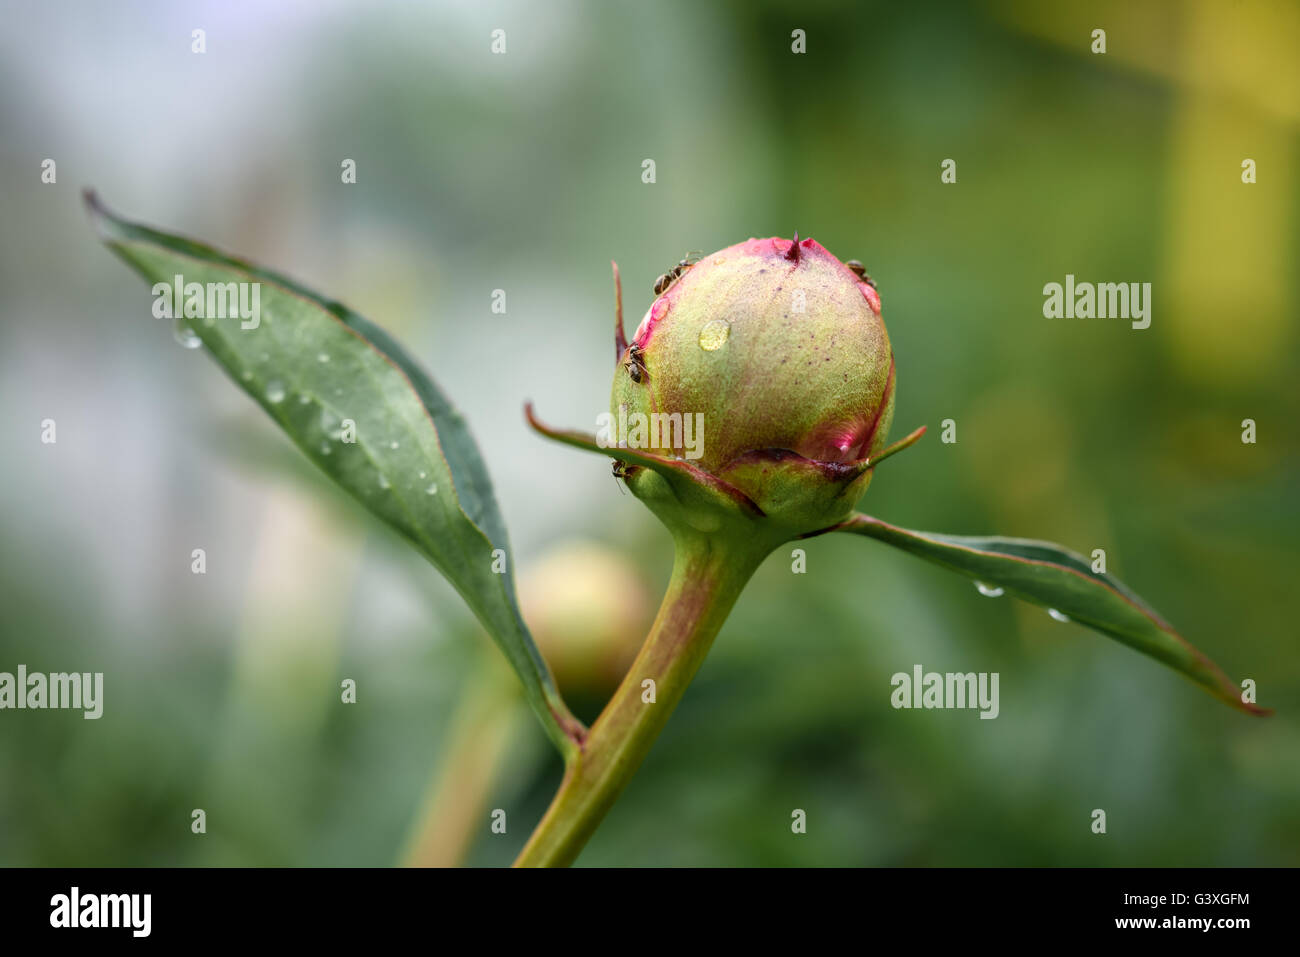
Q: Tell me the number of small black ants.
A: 4